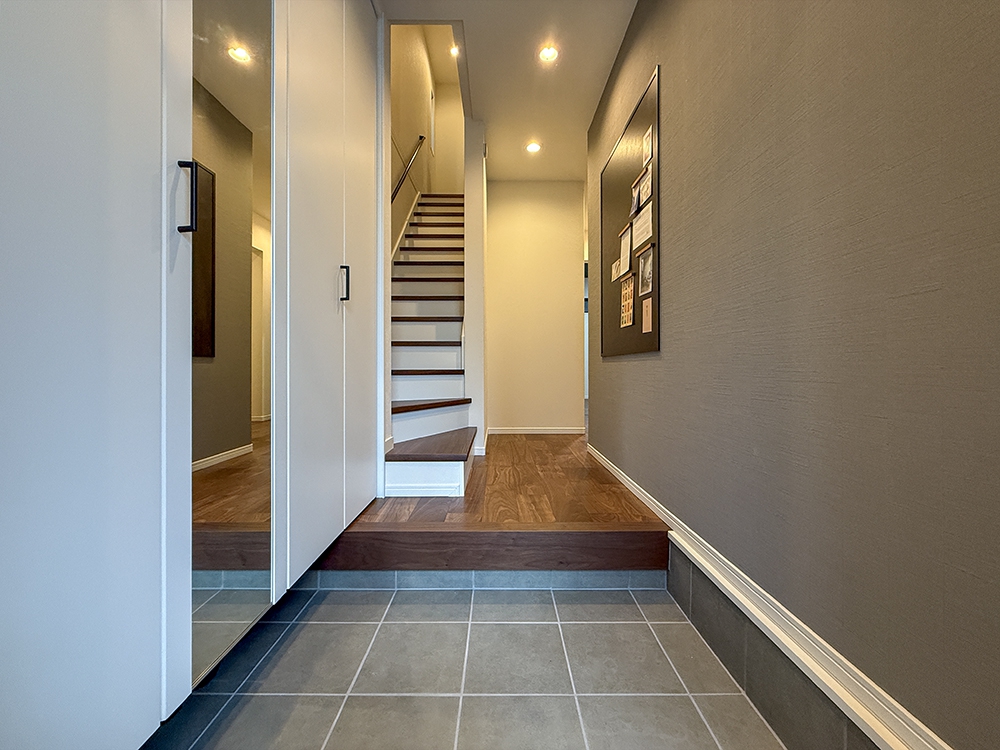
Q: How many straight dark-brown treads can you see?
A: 12